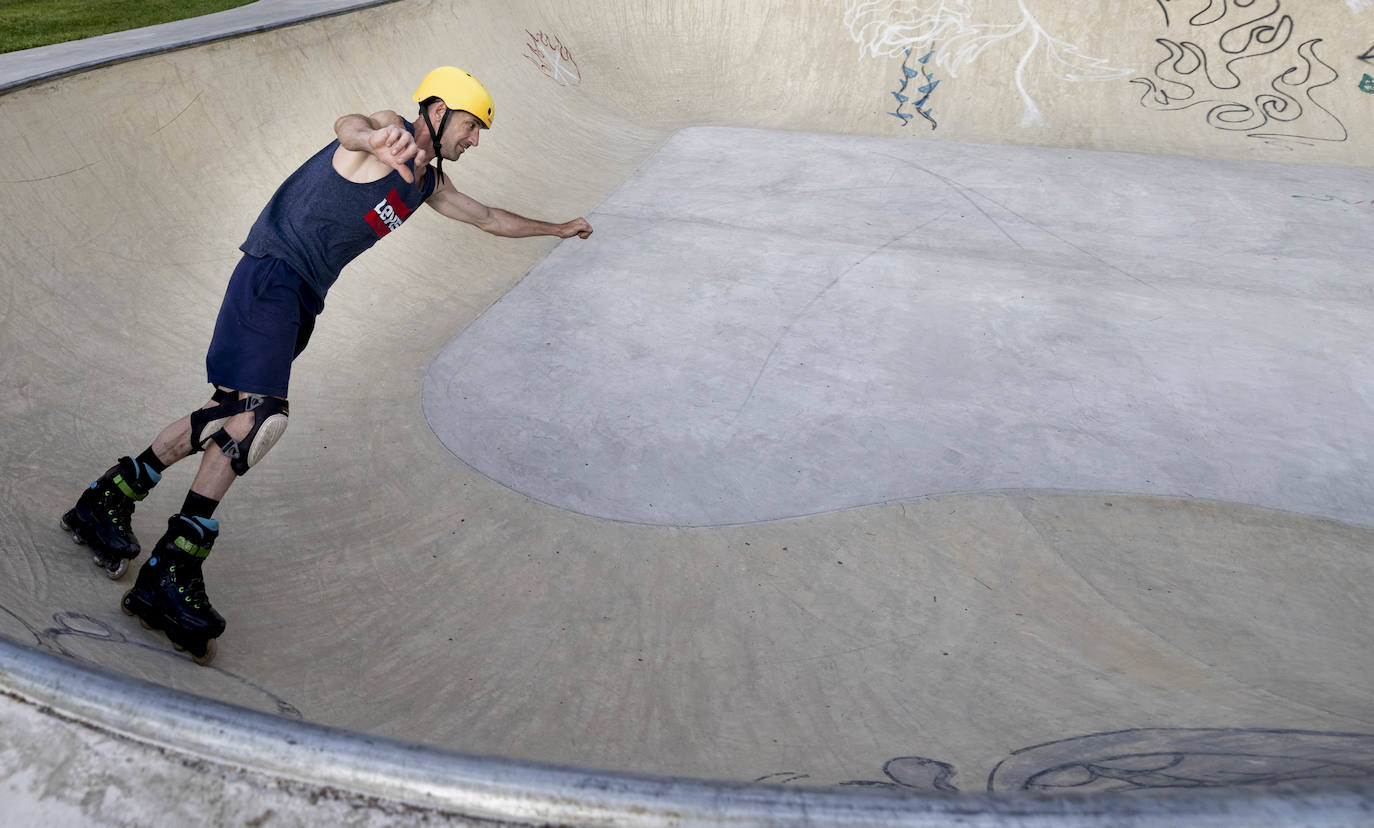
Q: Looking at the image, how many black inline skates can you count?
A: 2